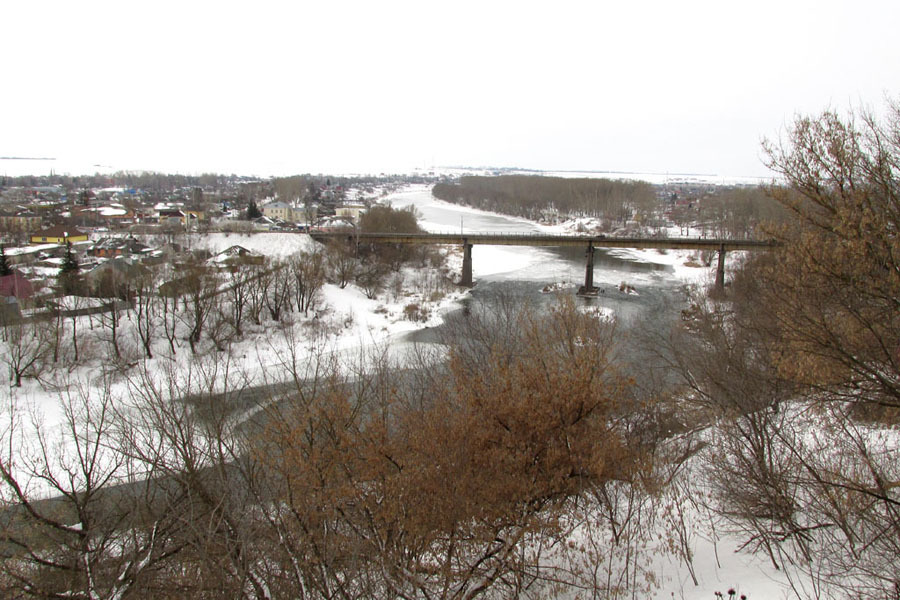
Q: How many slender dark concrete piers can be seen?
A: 3